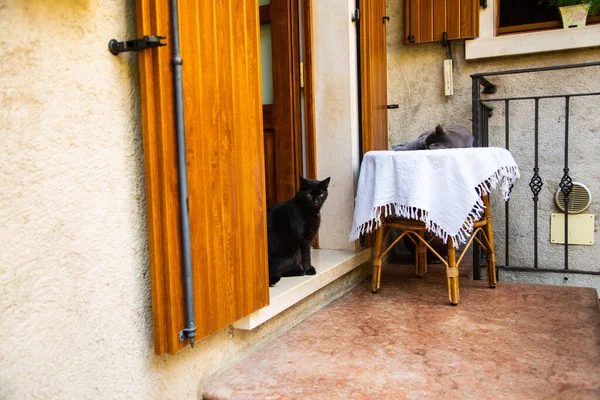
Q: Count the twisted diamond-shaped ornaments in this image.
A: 2